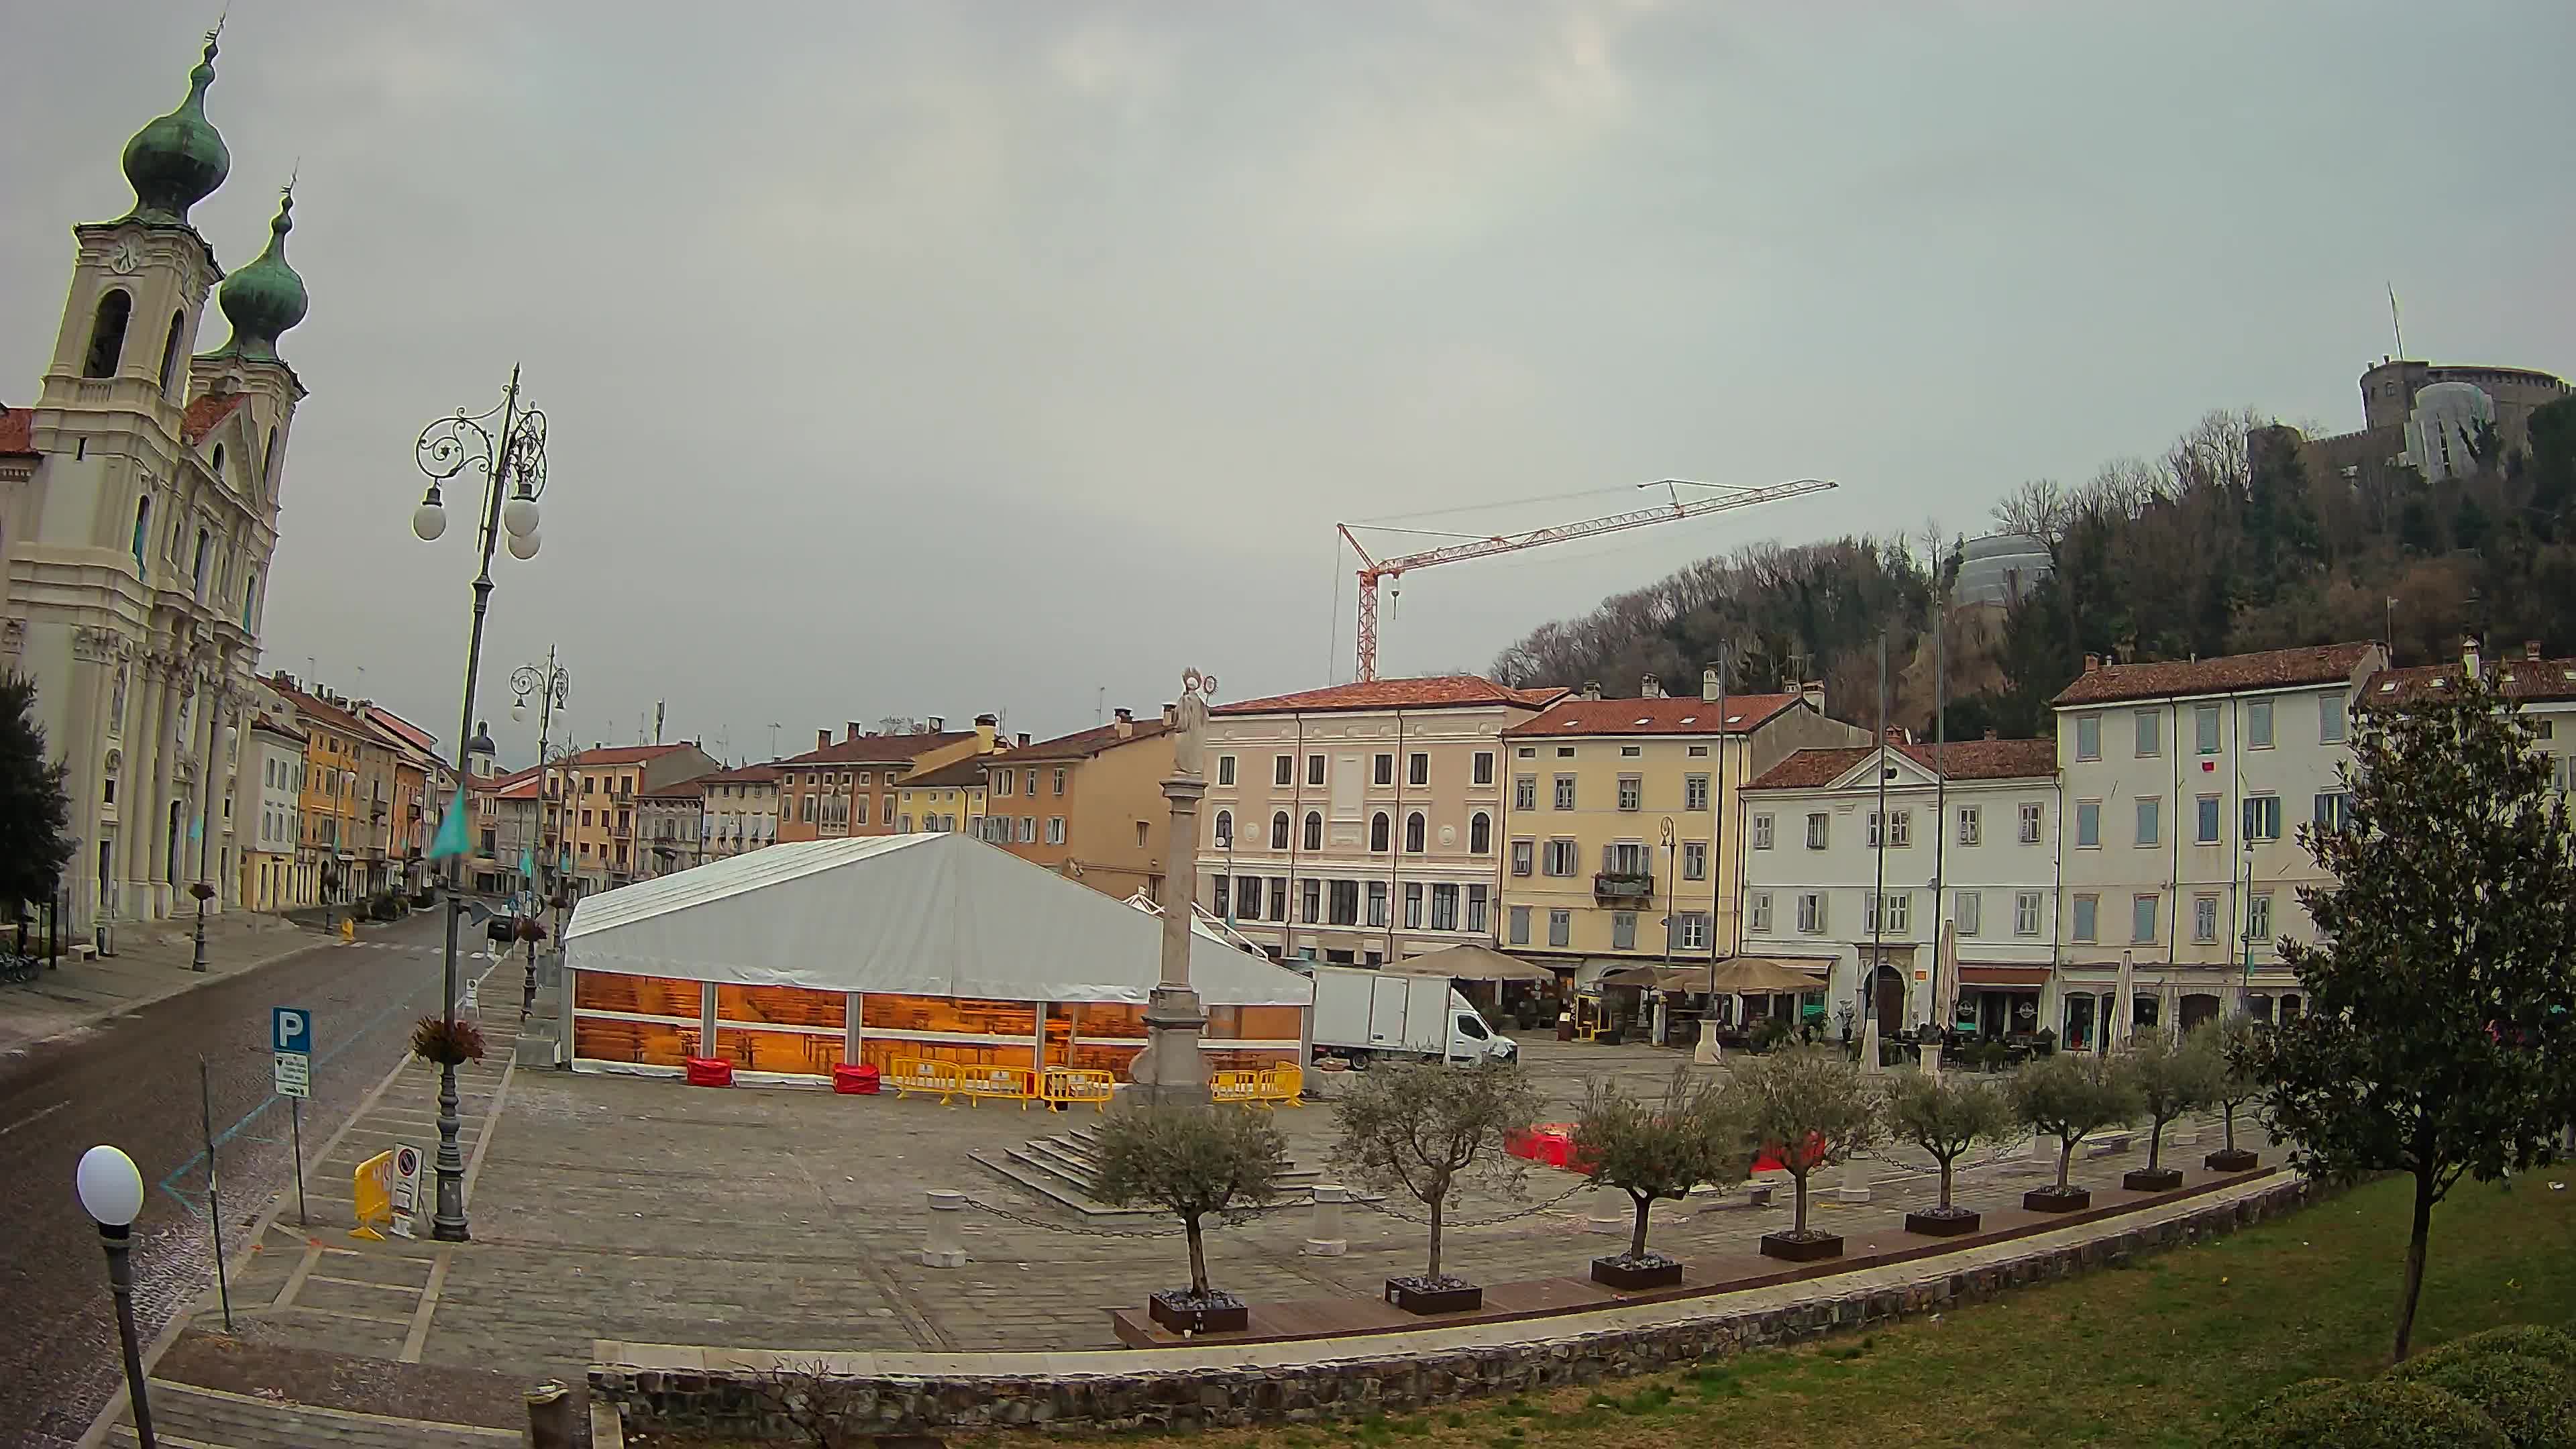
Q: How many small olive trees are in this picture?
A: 8